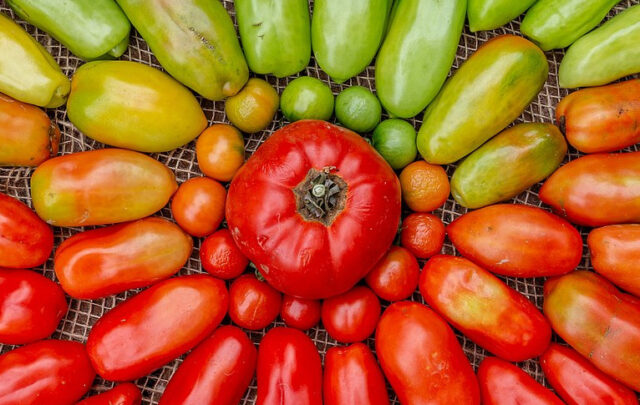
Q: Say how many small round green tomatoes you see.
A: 3